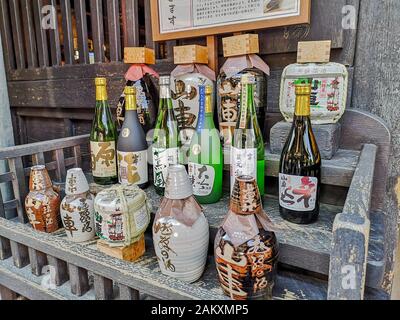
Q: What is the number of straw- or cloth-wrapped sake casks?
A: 2